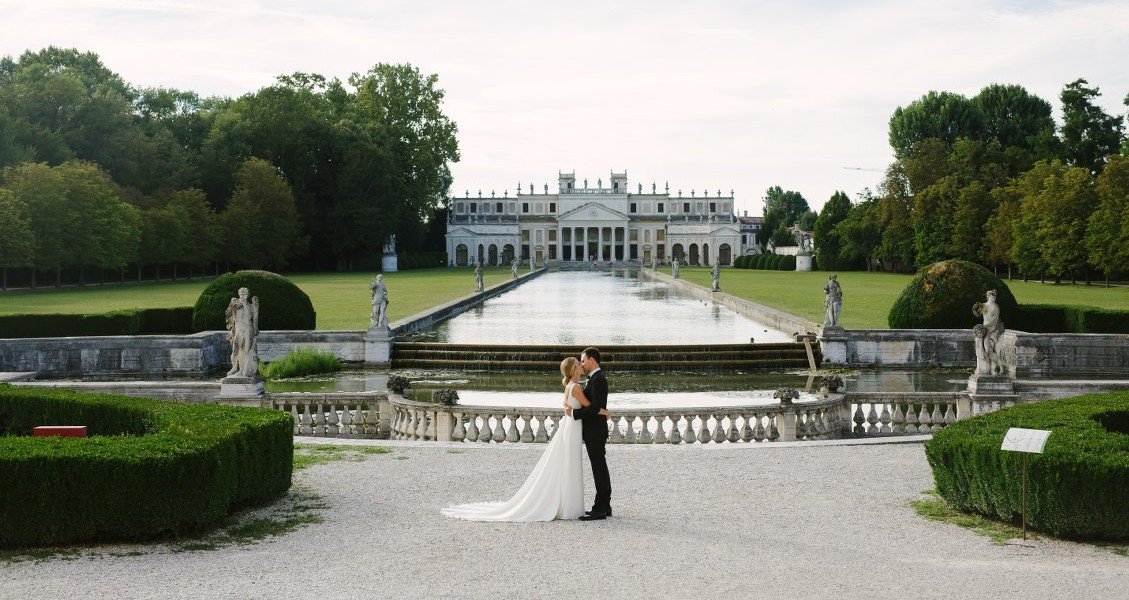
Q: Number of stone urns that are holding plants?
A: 4